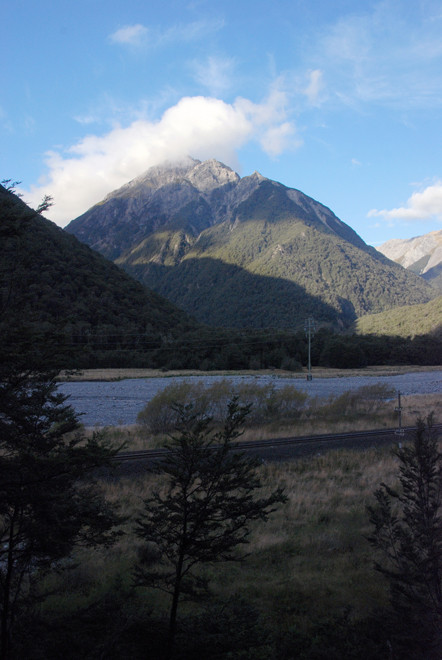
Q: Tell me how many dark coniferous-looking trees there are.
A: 3